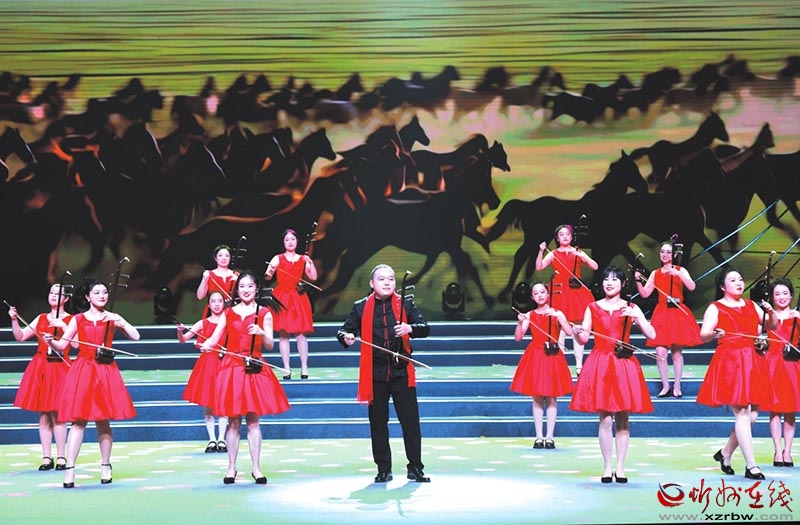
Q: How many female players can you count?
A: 12